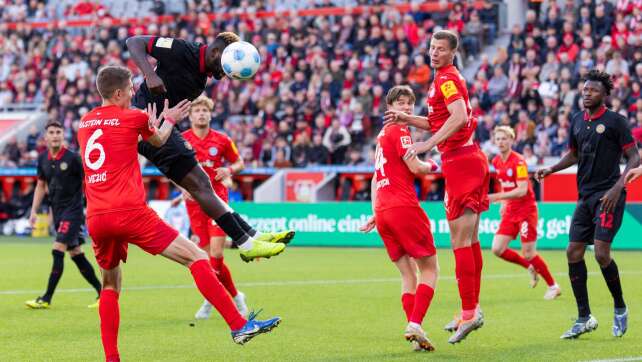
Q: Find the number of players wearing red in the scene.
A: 5